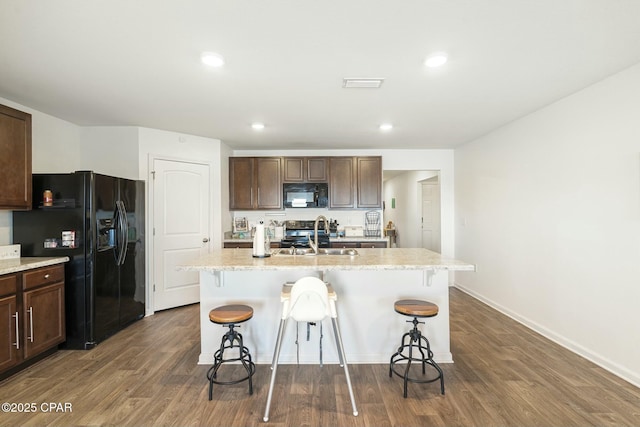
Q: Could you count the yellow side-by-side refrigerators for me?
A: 0